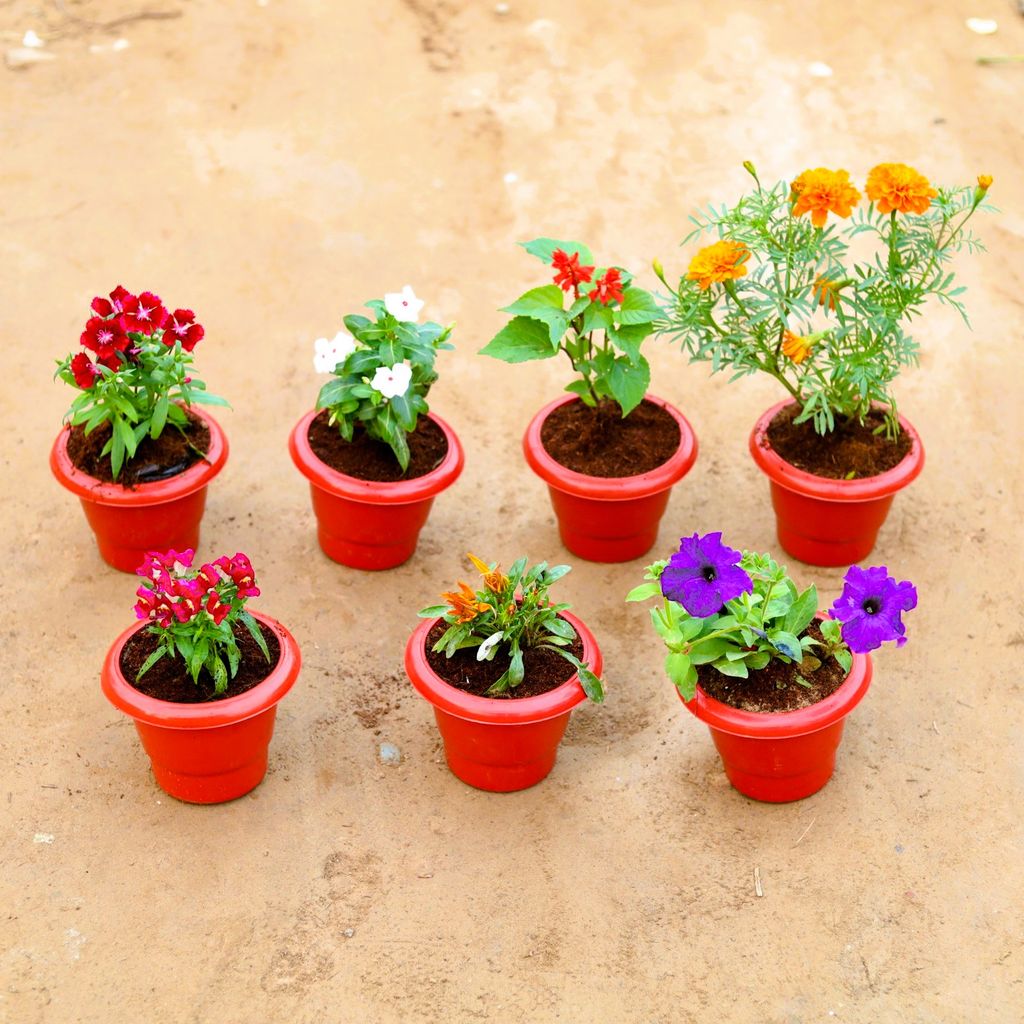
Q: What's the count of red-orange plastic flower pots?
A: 7